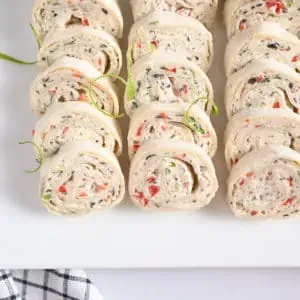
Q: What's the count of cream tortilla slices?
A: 15